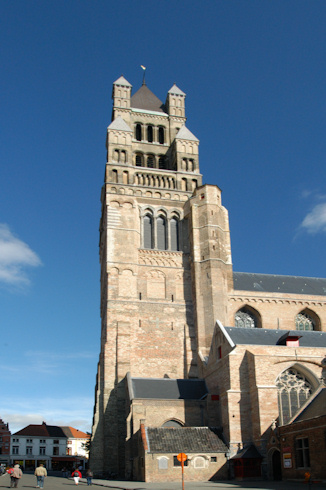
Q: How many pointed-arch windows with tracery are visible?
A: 3